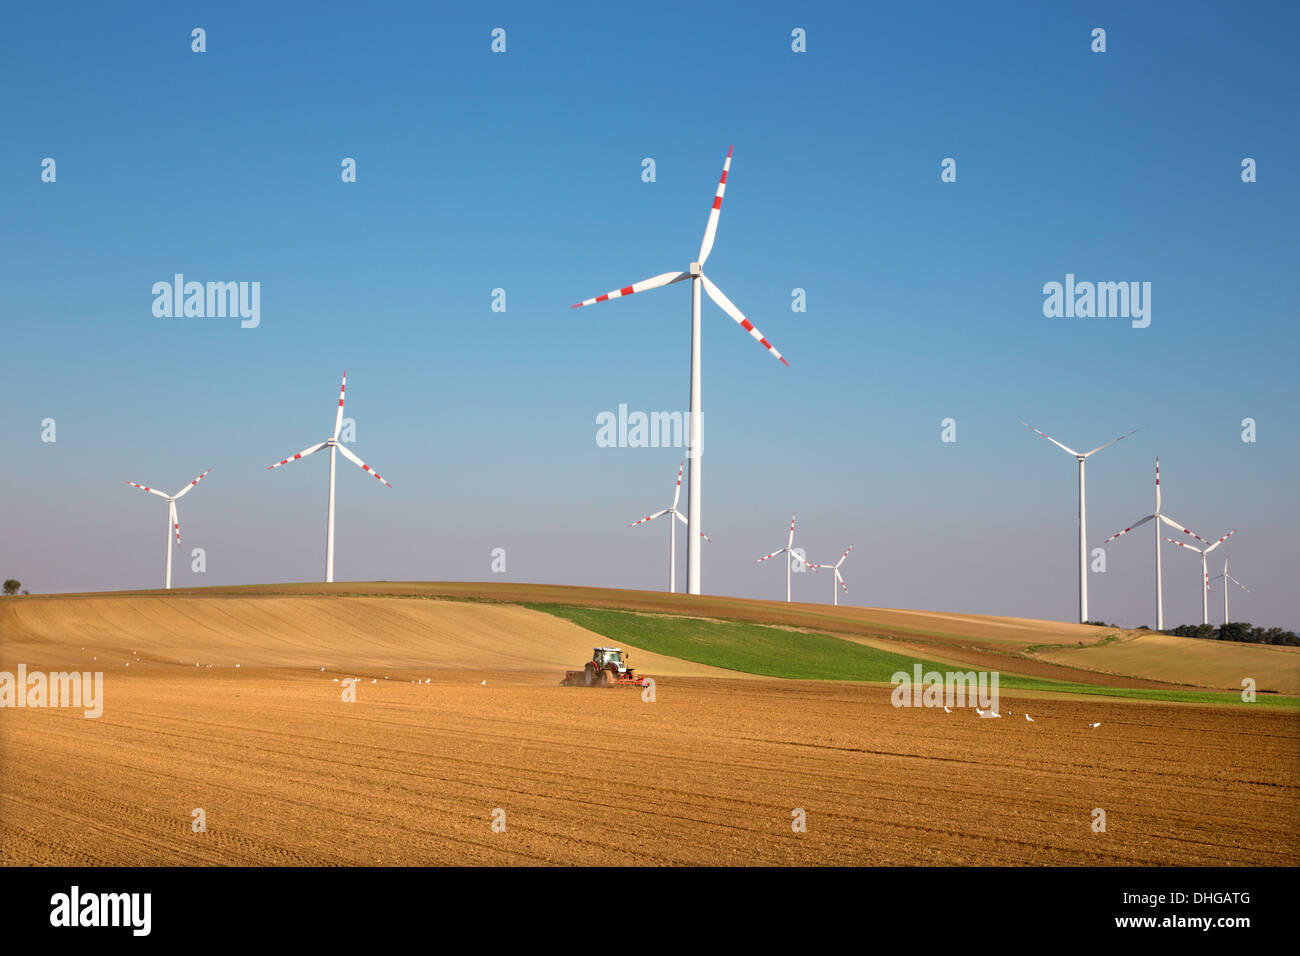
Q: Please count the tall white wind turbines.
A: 10